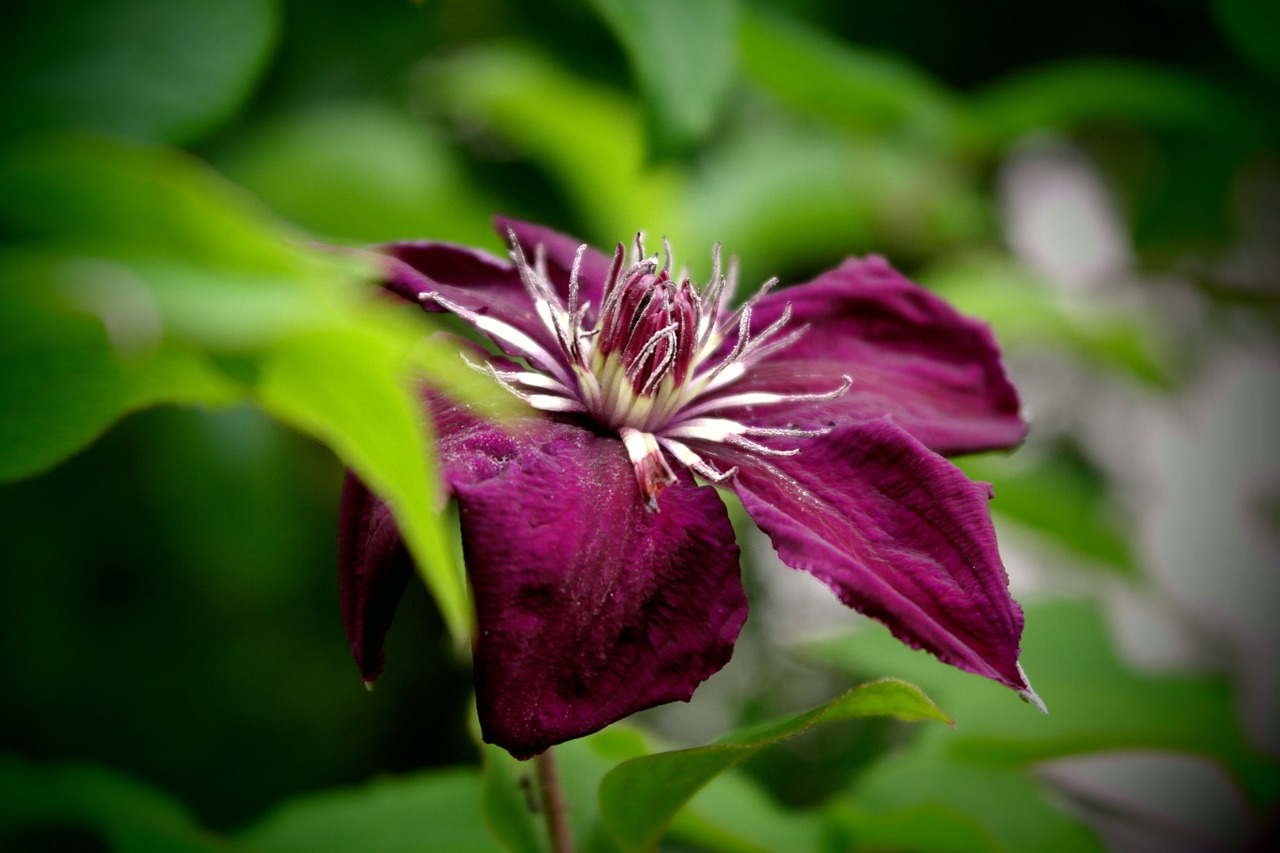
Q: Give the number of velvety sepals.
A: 6